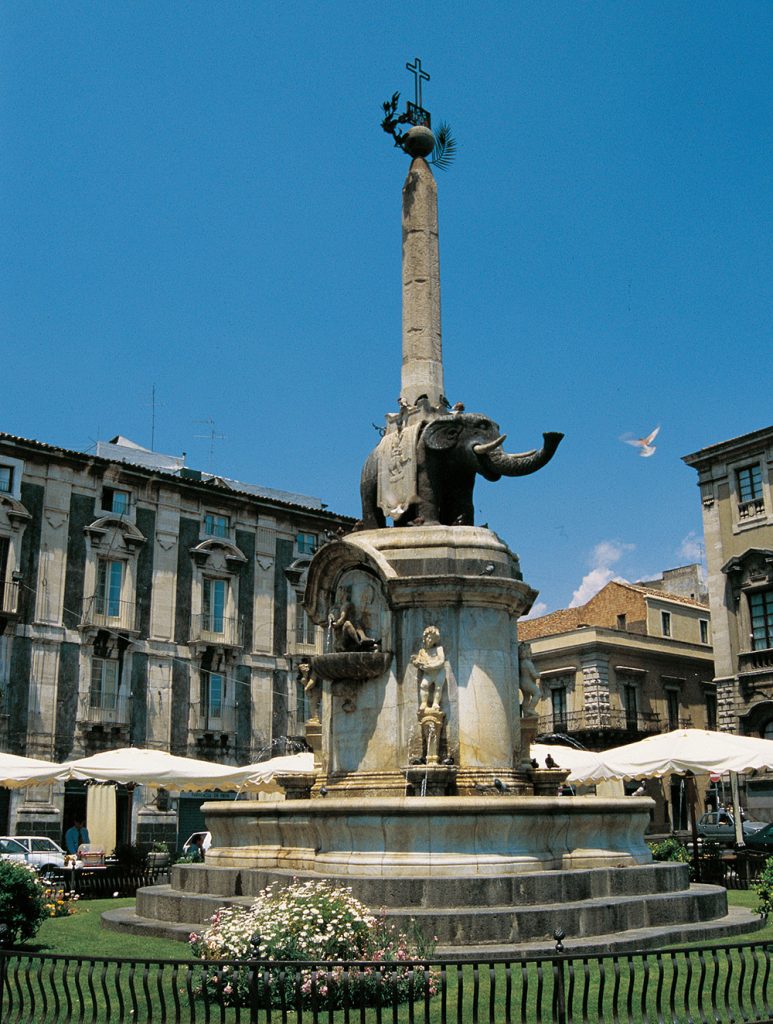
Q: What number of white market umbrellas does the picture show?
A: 5